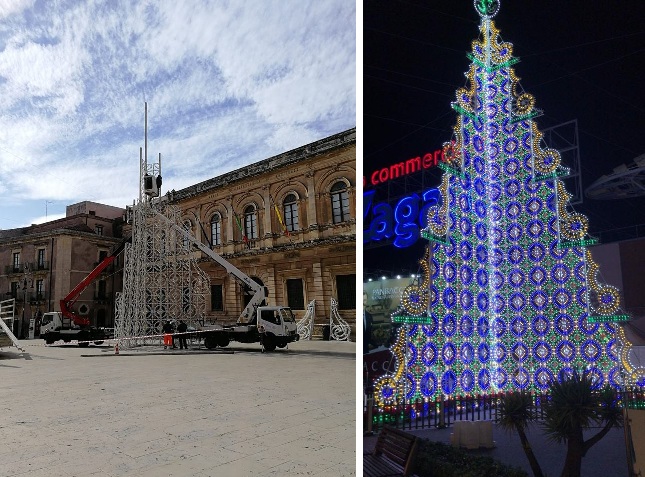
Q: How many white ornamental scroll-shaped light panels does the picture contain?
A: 2